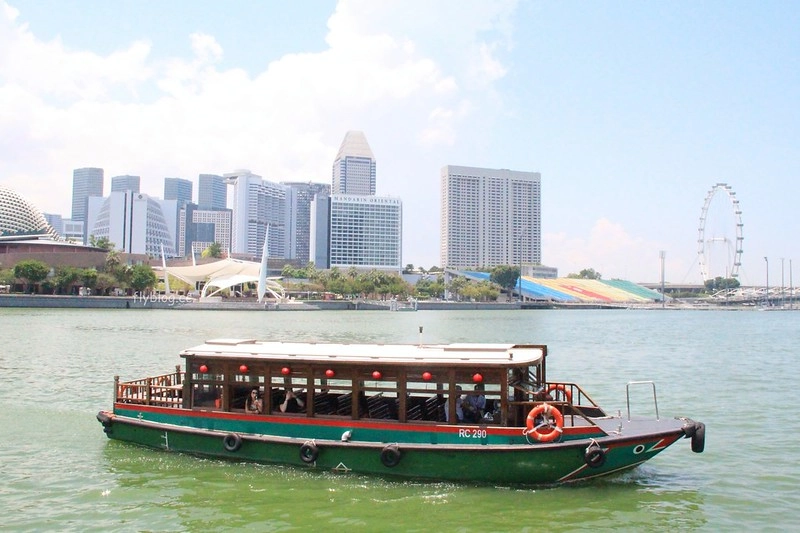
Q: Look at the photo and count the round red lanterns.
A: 7